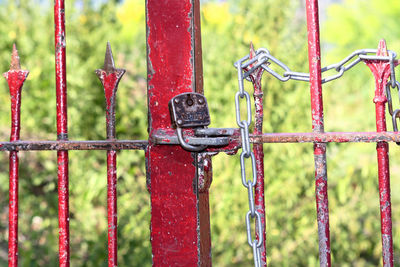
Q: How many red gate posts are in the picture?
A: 7